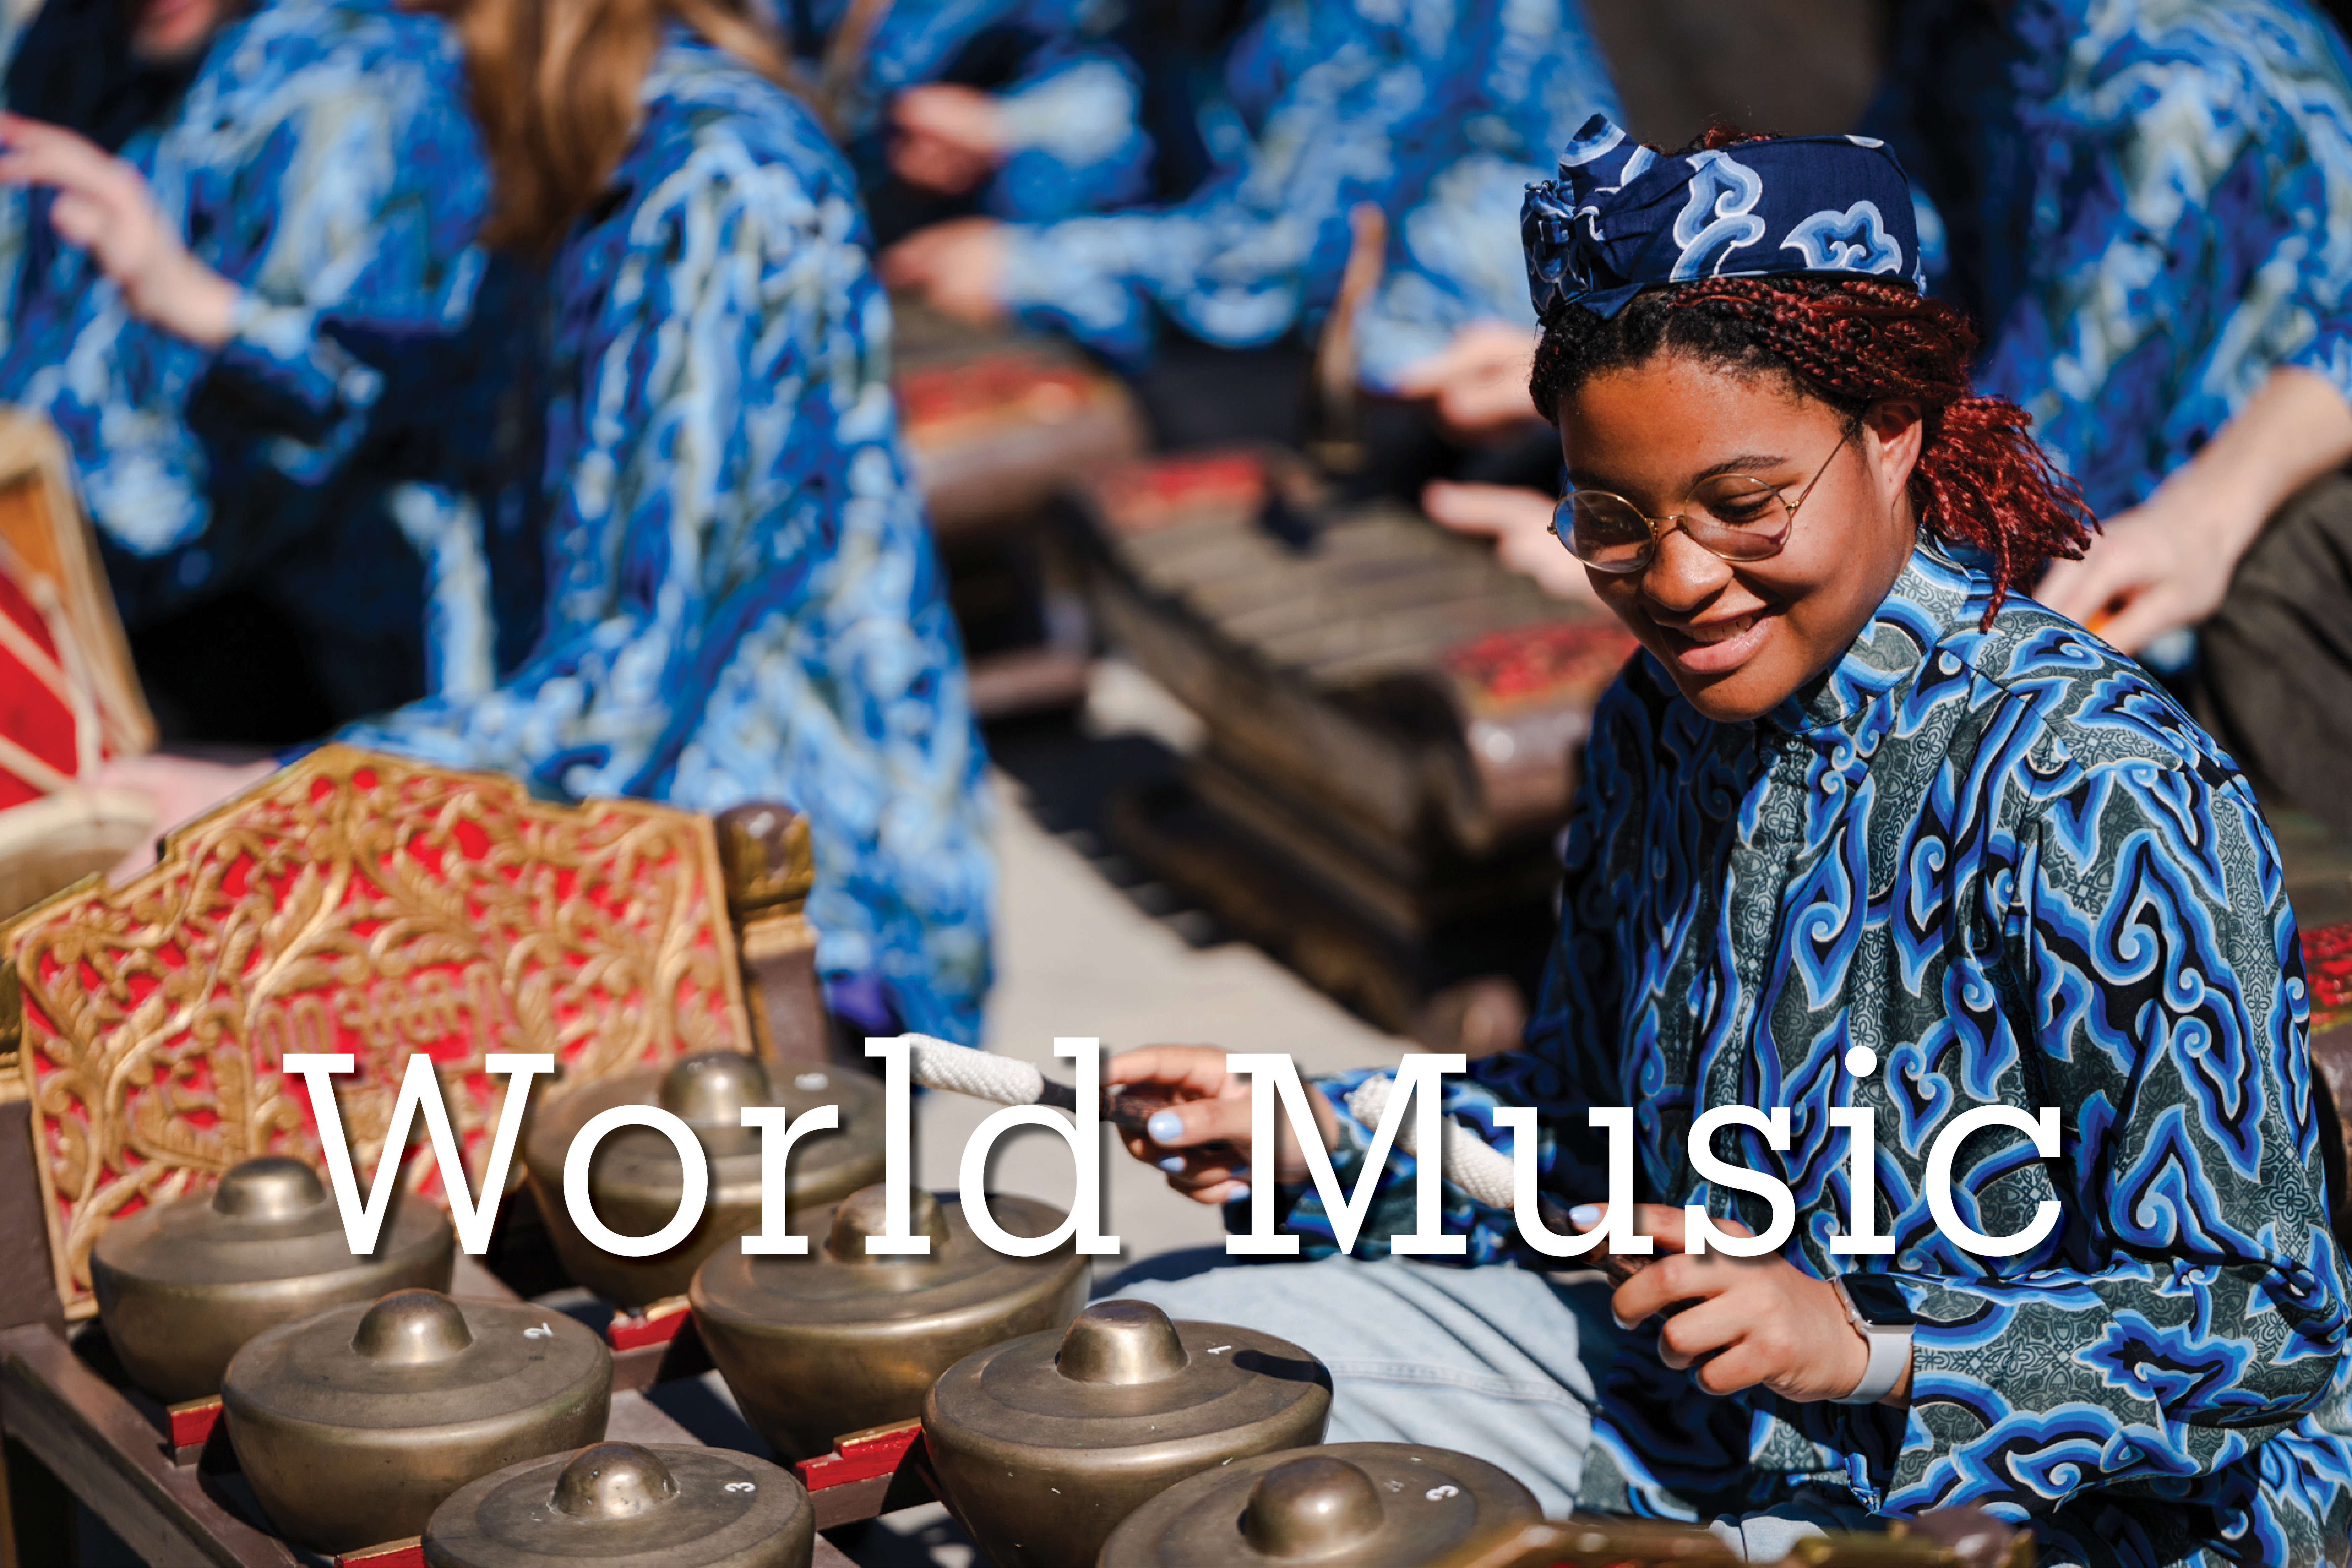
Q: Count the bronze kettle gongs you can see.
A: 7